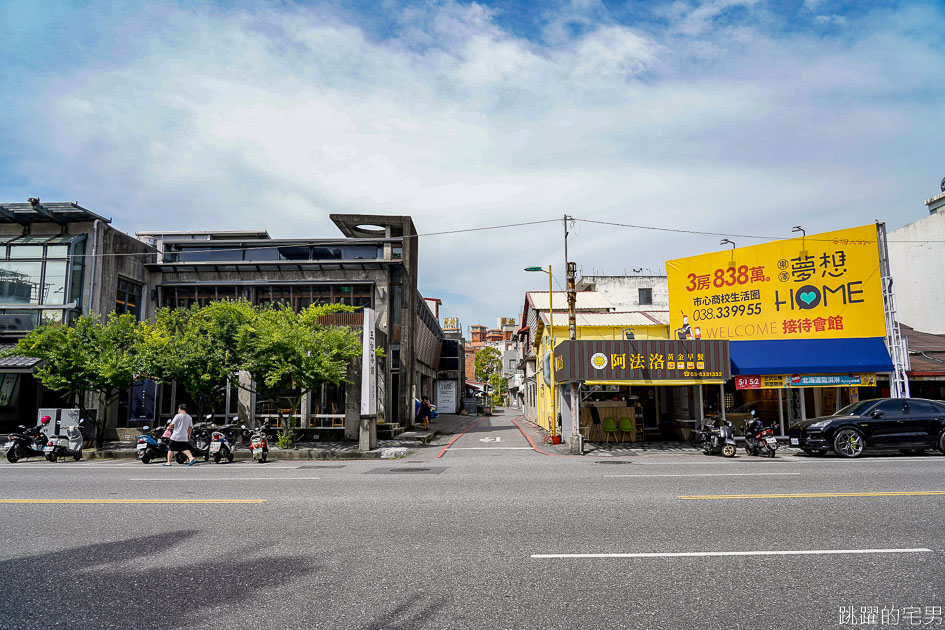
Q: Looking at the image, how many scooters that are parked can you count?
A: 8